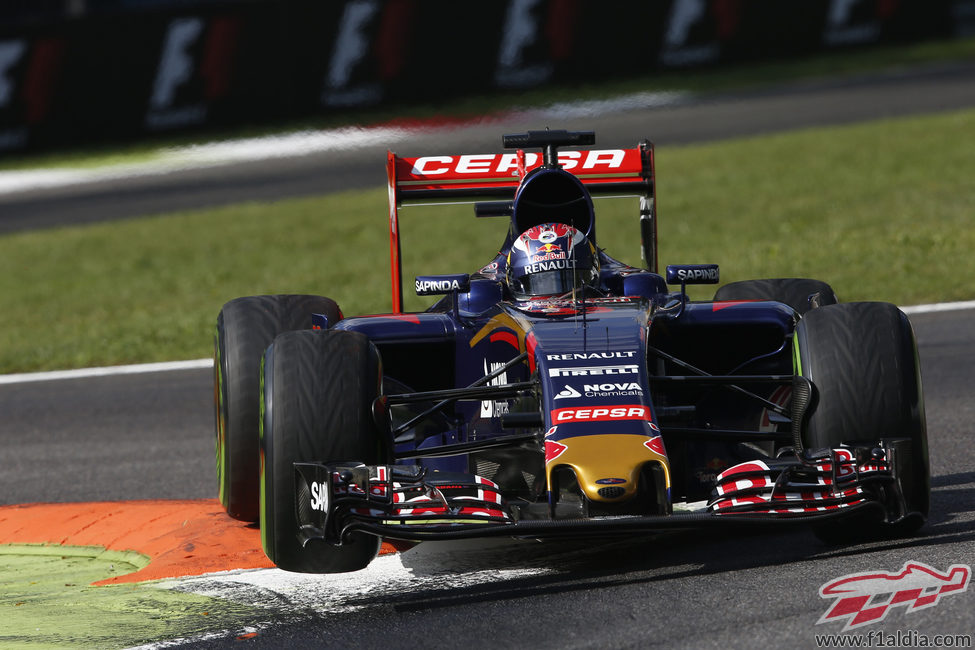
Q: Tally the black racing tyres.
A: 4